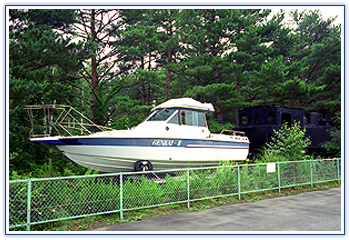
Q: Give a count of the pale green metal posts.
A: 7